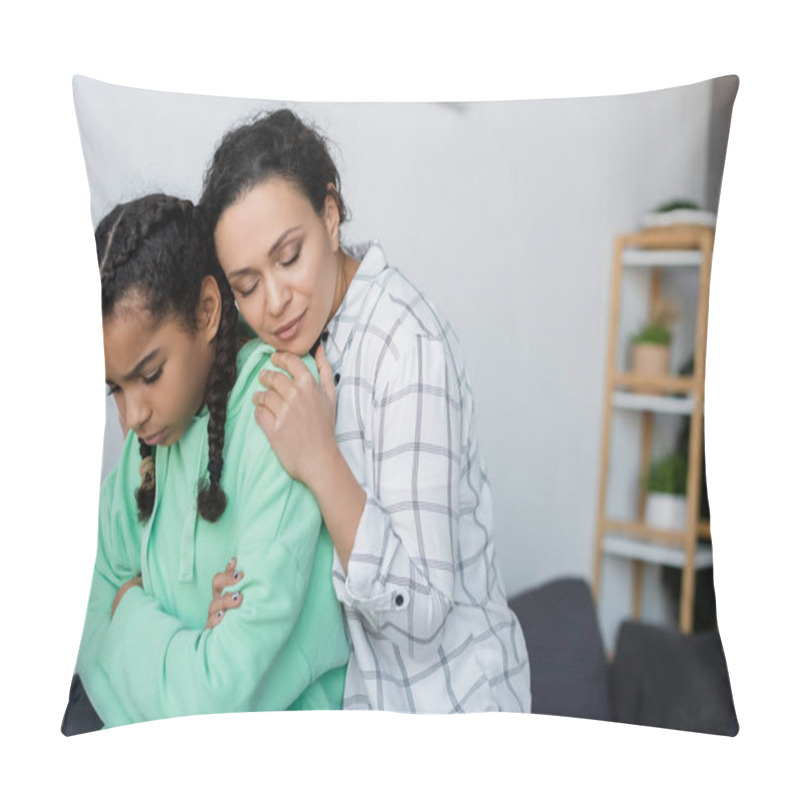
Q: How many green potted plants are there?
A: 3